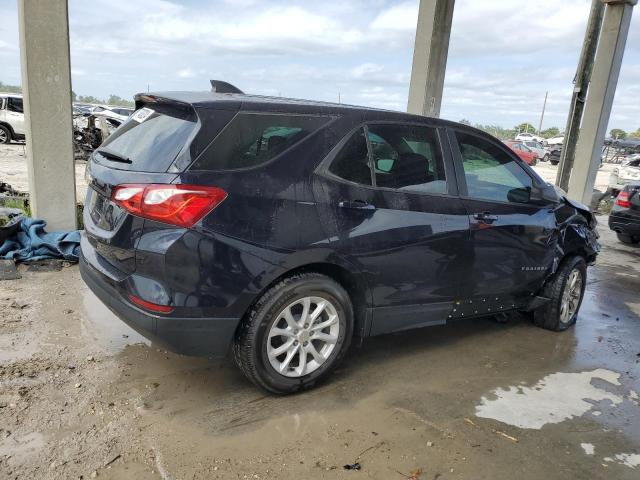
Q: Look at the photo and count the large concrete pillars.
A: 3